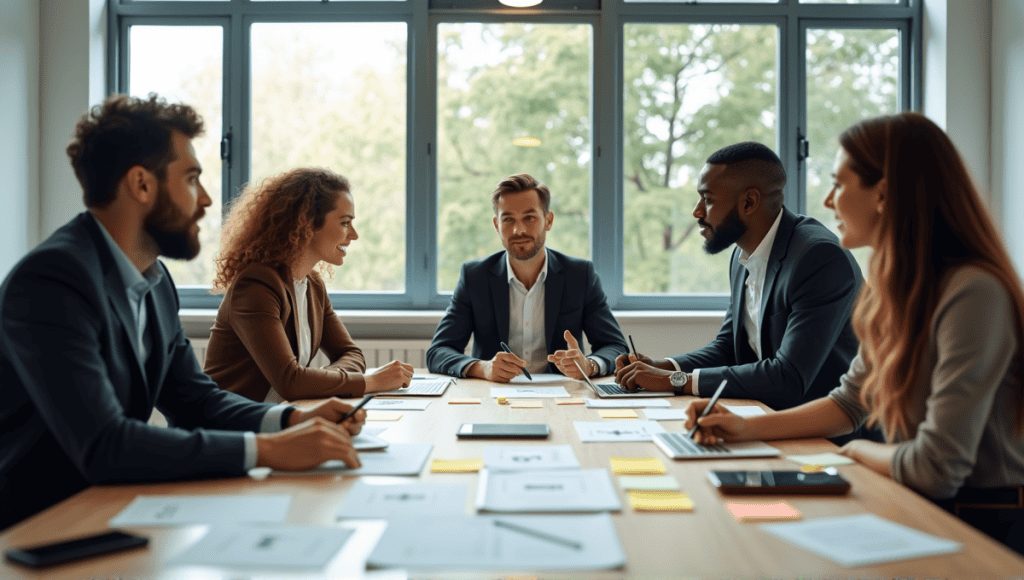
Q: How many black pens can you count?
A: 3